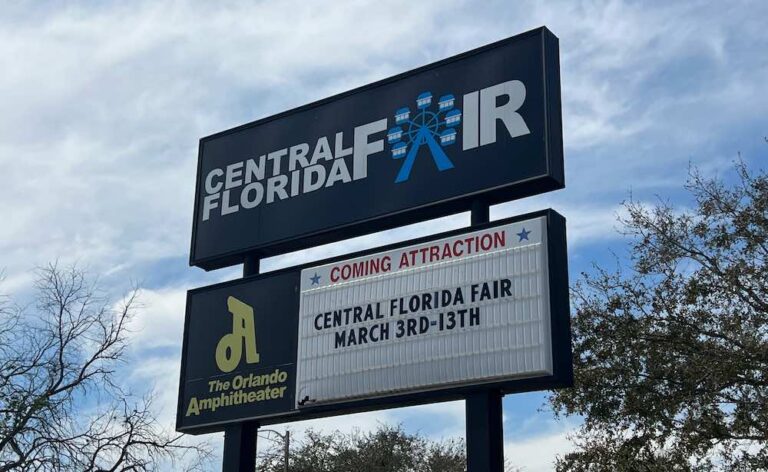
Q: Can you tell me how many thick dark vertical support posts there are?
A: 2